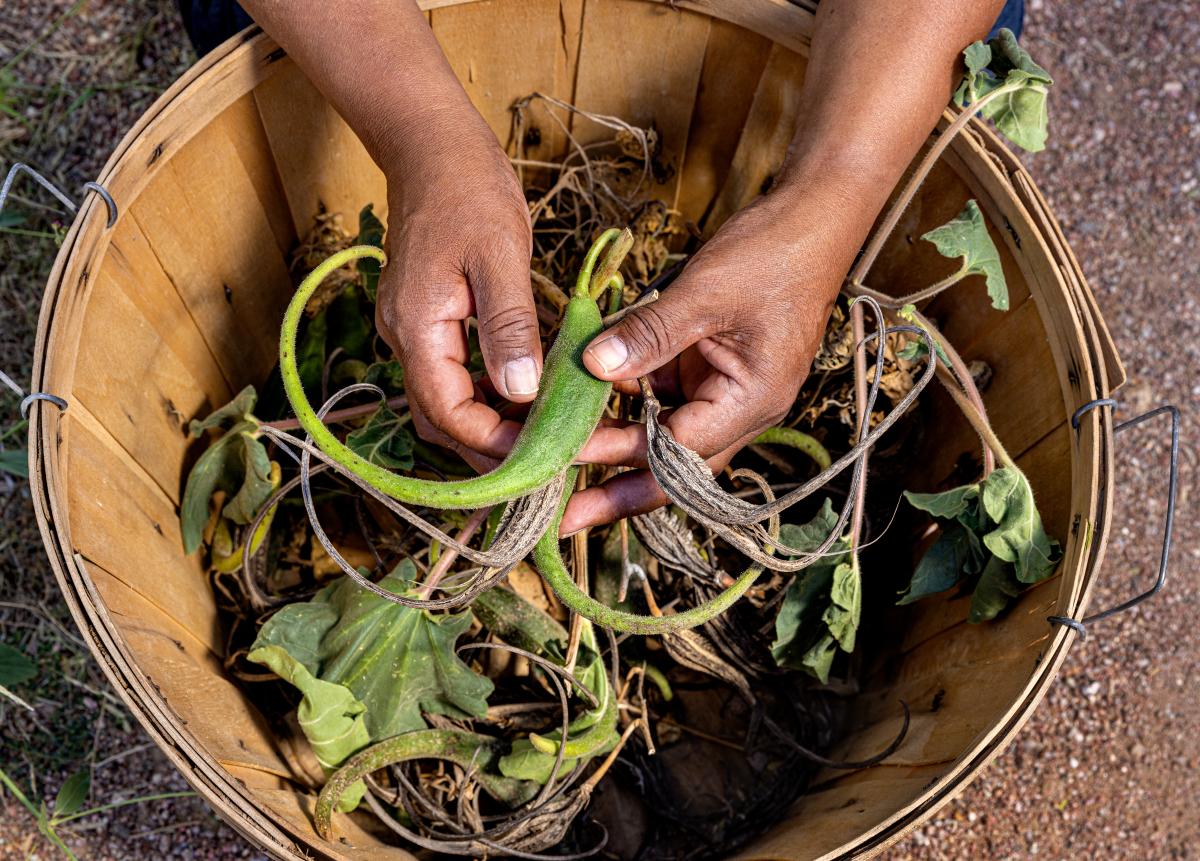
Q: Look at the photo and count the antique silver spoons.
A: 0